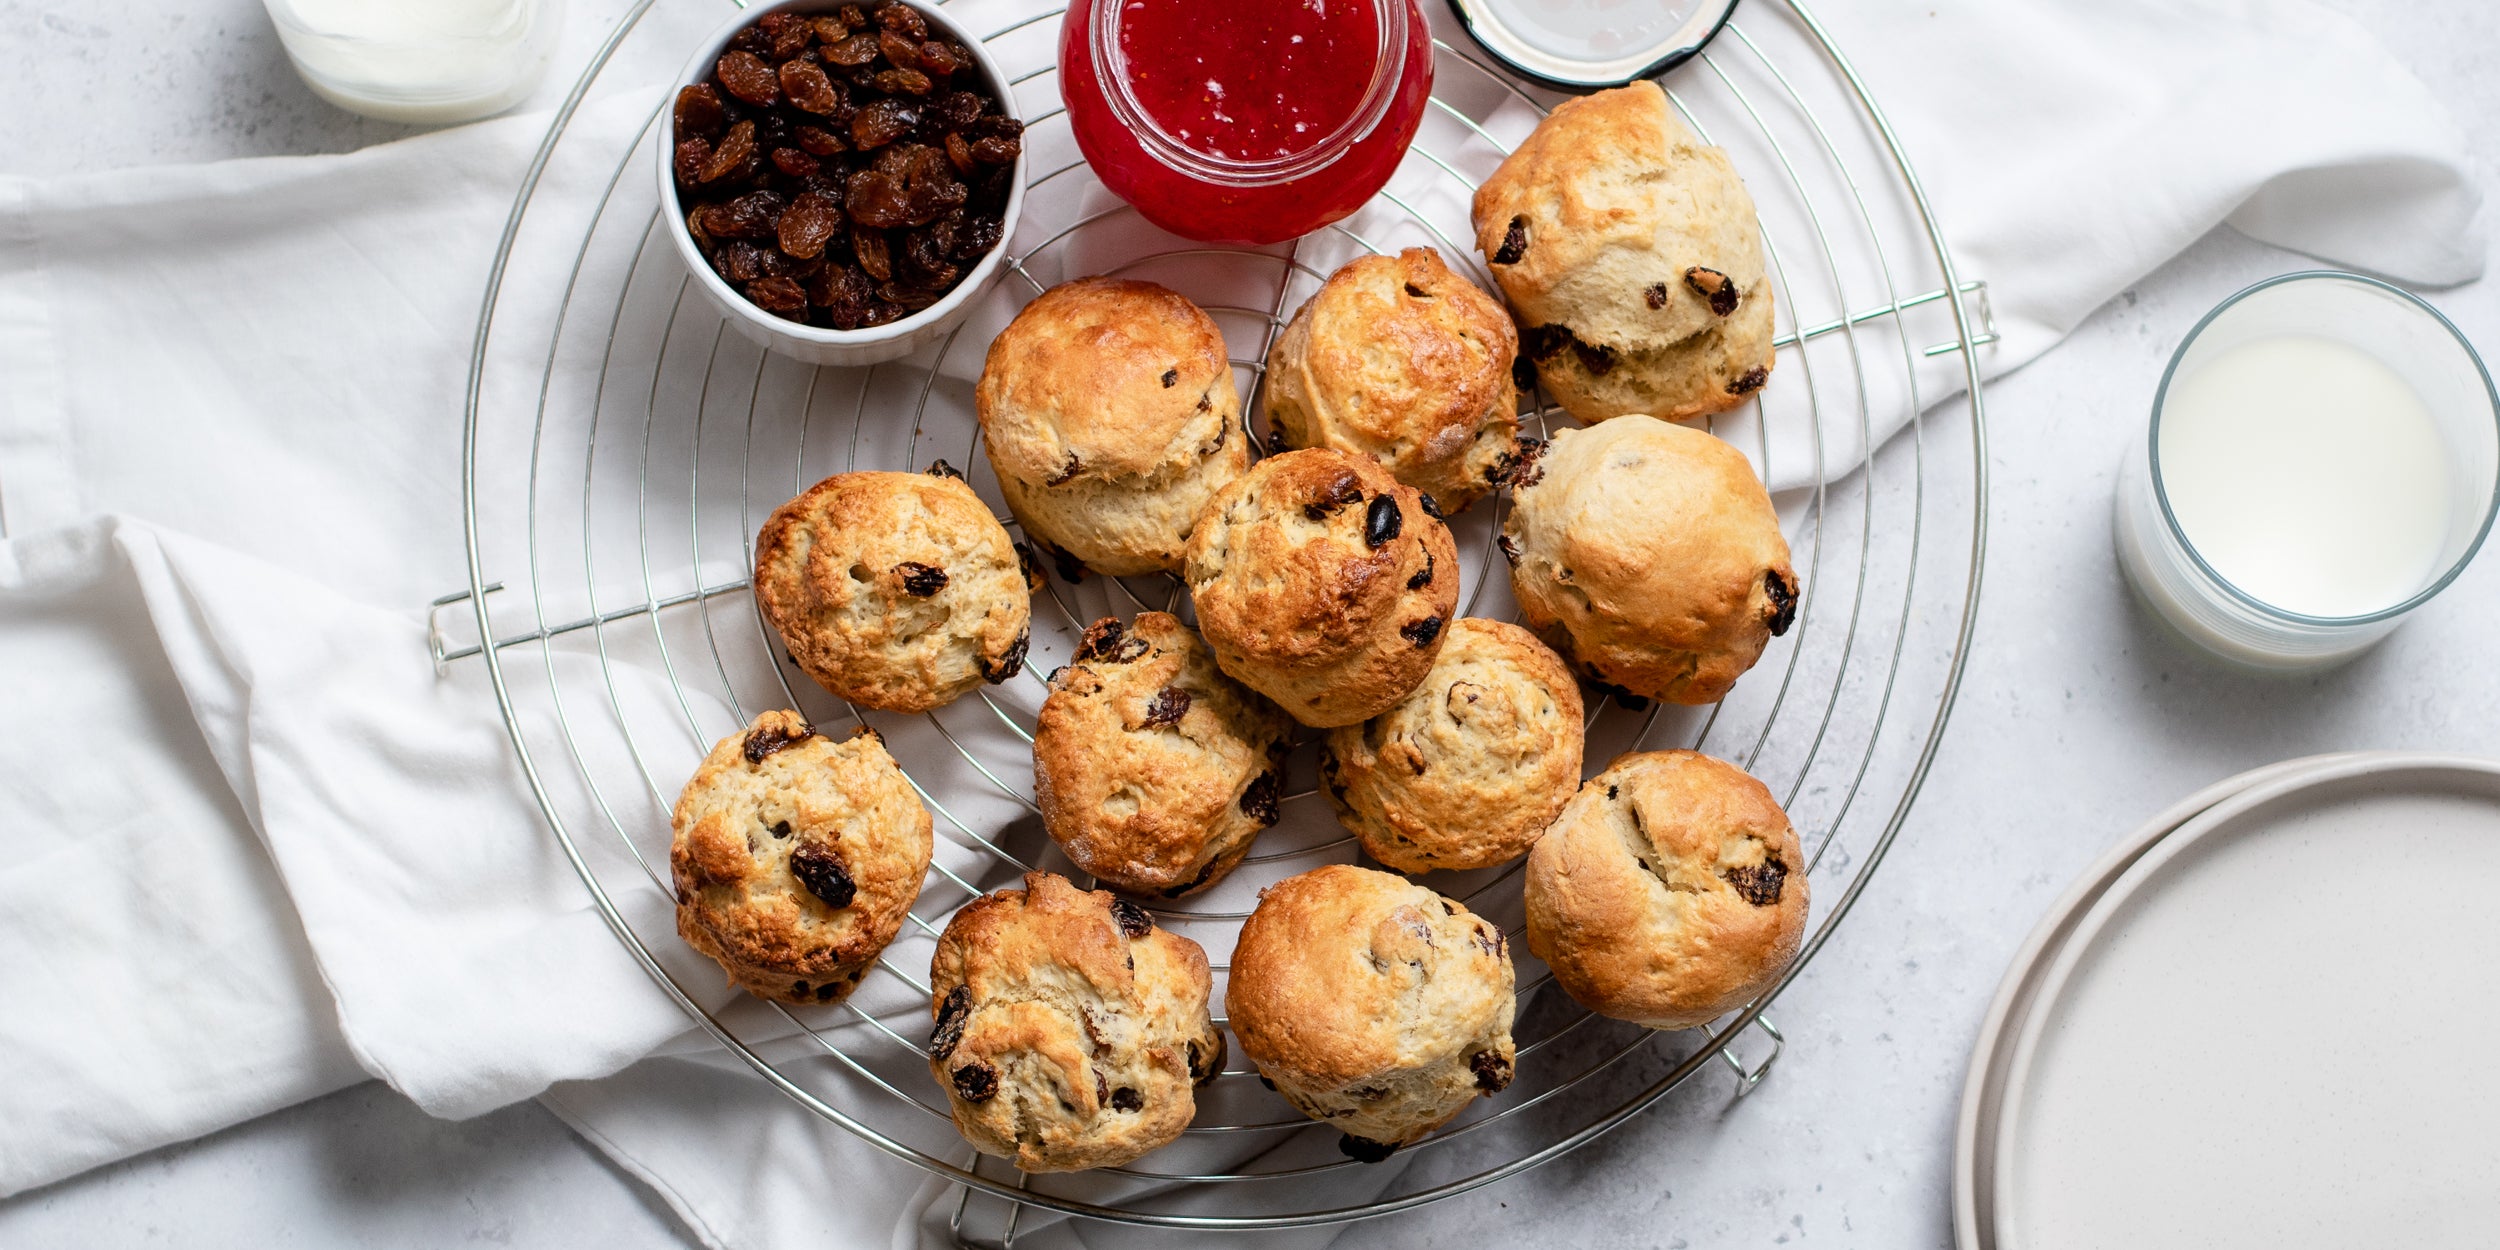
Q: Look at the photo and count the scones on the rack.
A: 12